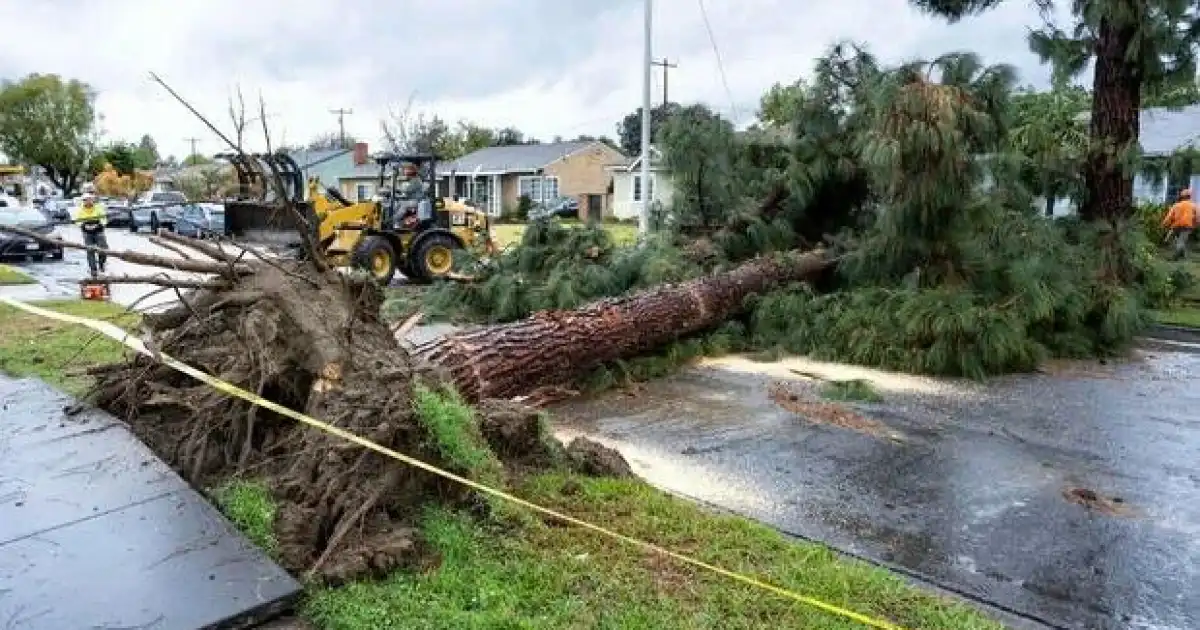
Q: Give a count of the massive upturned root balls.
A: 1